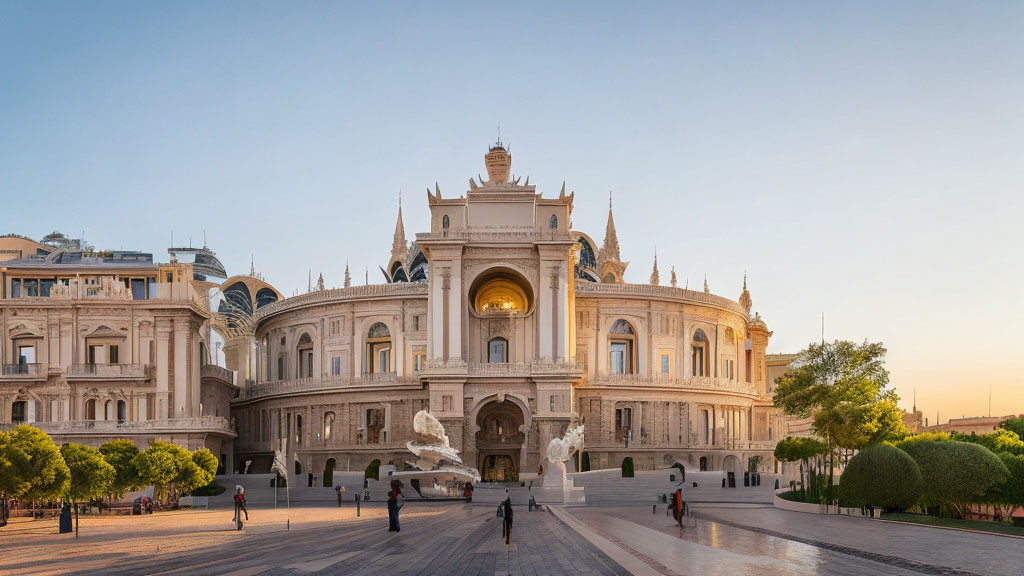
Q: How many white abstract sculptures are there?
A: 2